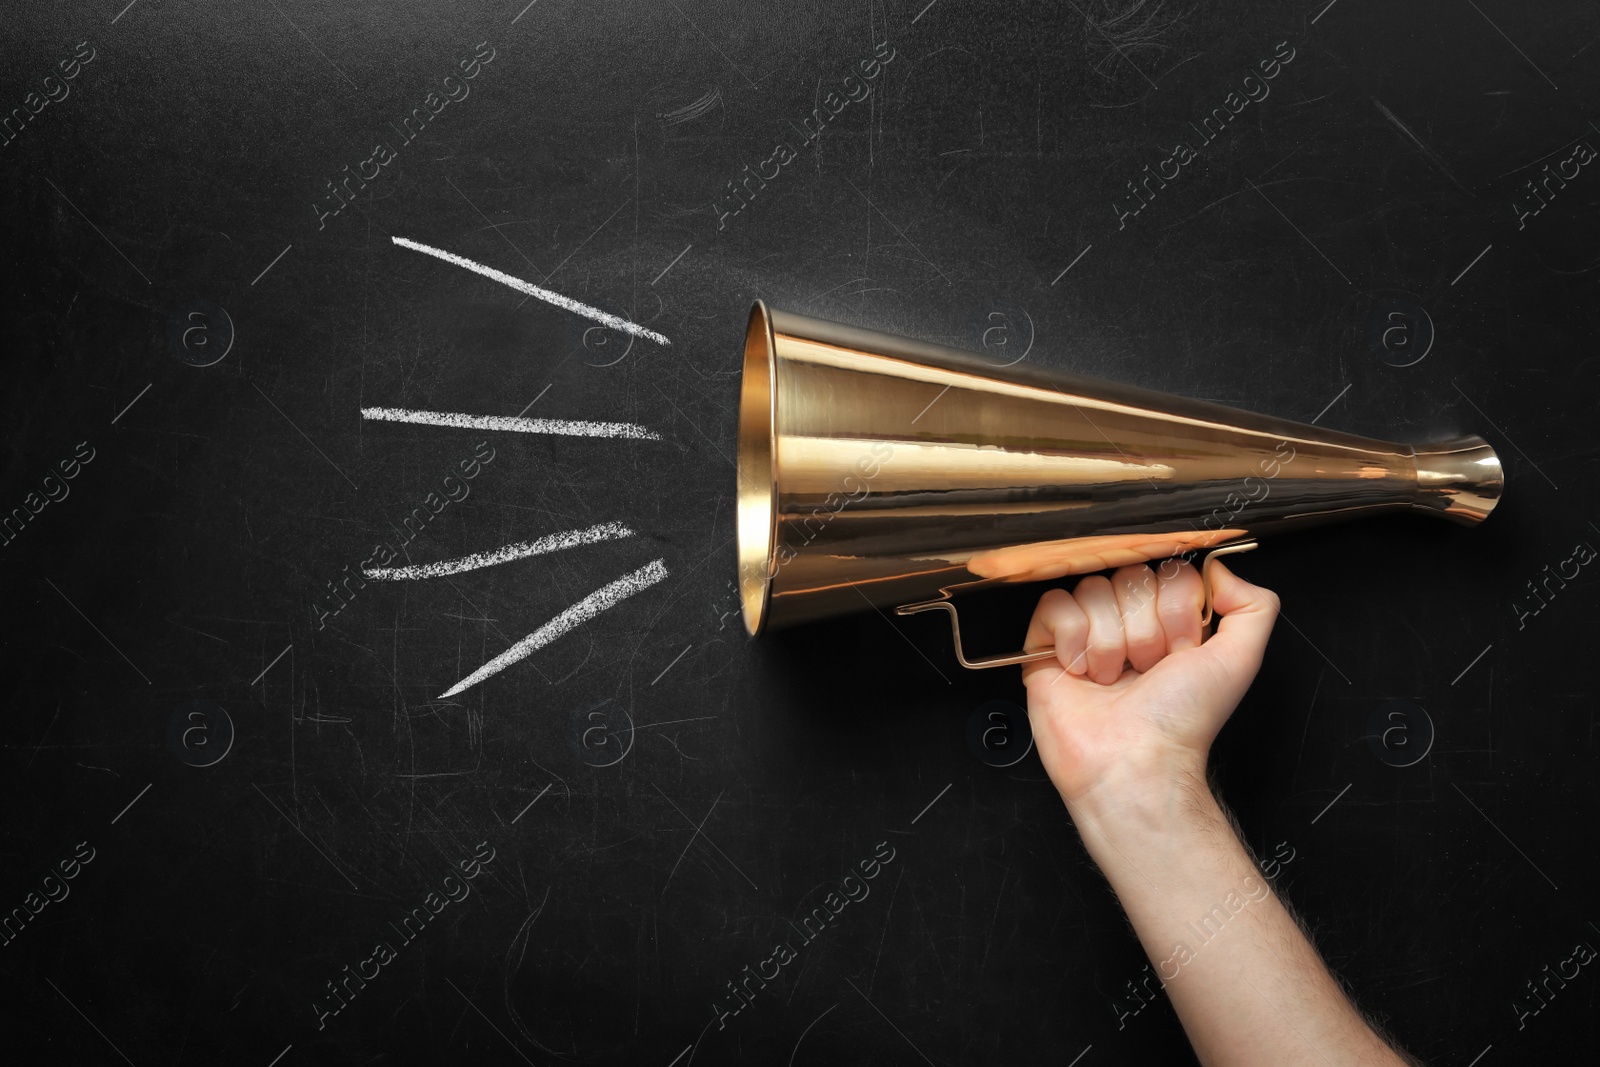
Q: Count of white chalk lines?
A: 4